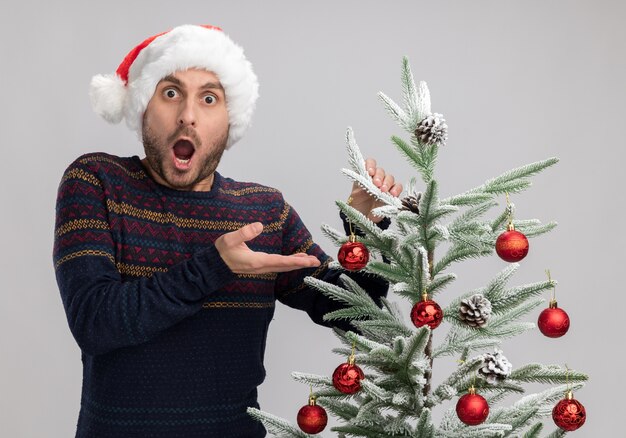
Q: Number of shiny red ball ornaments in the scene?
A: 8